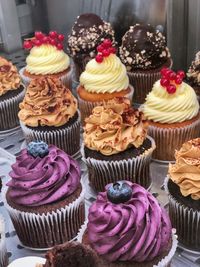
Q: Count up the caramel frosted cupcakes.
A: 4